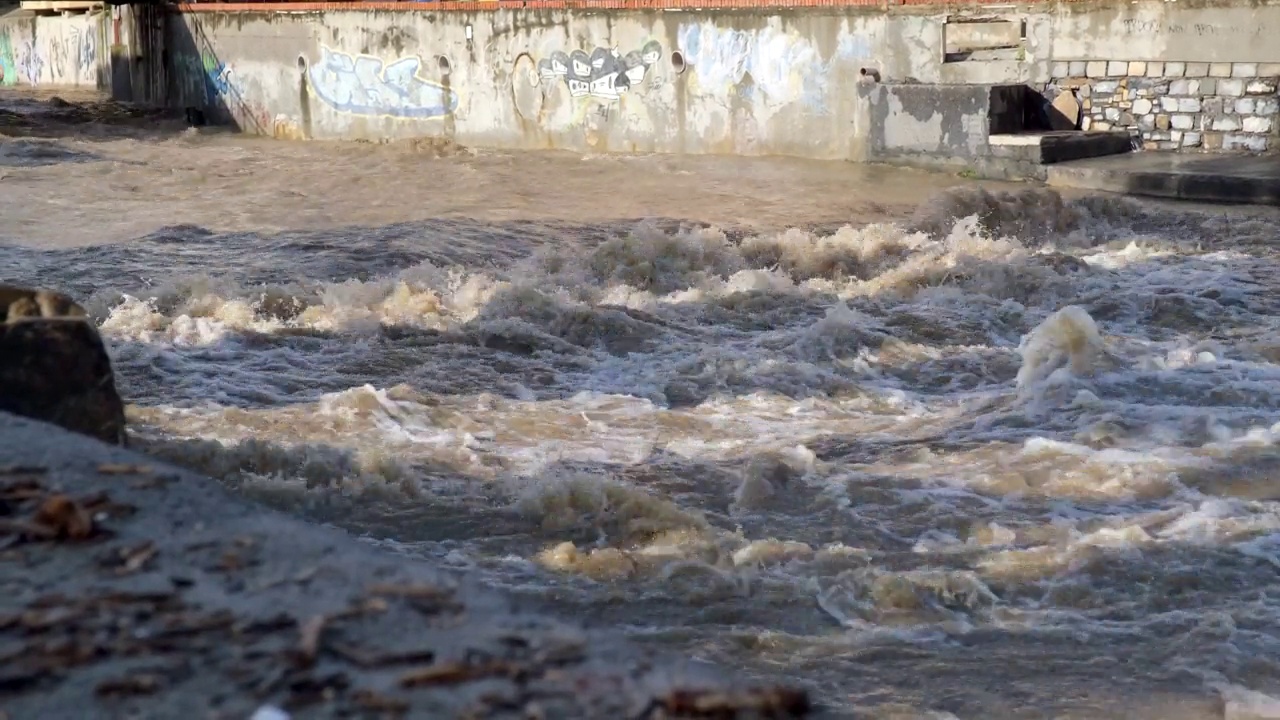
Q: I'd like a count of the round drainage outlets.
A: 4